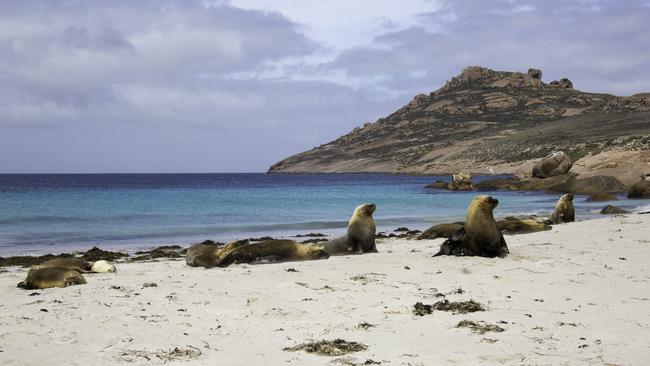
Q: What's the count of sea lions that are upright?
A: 3